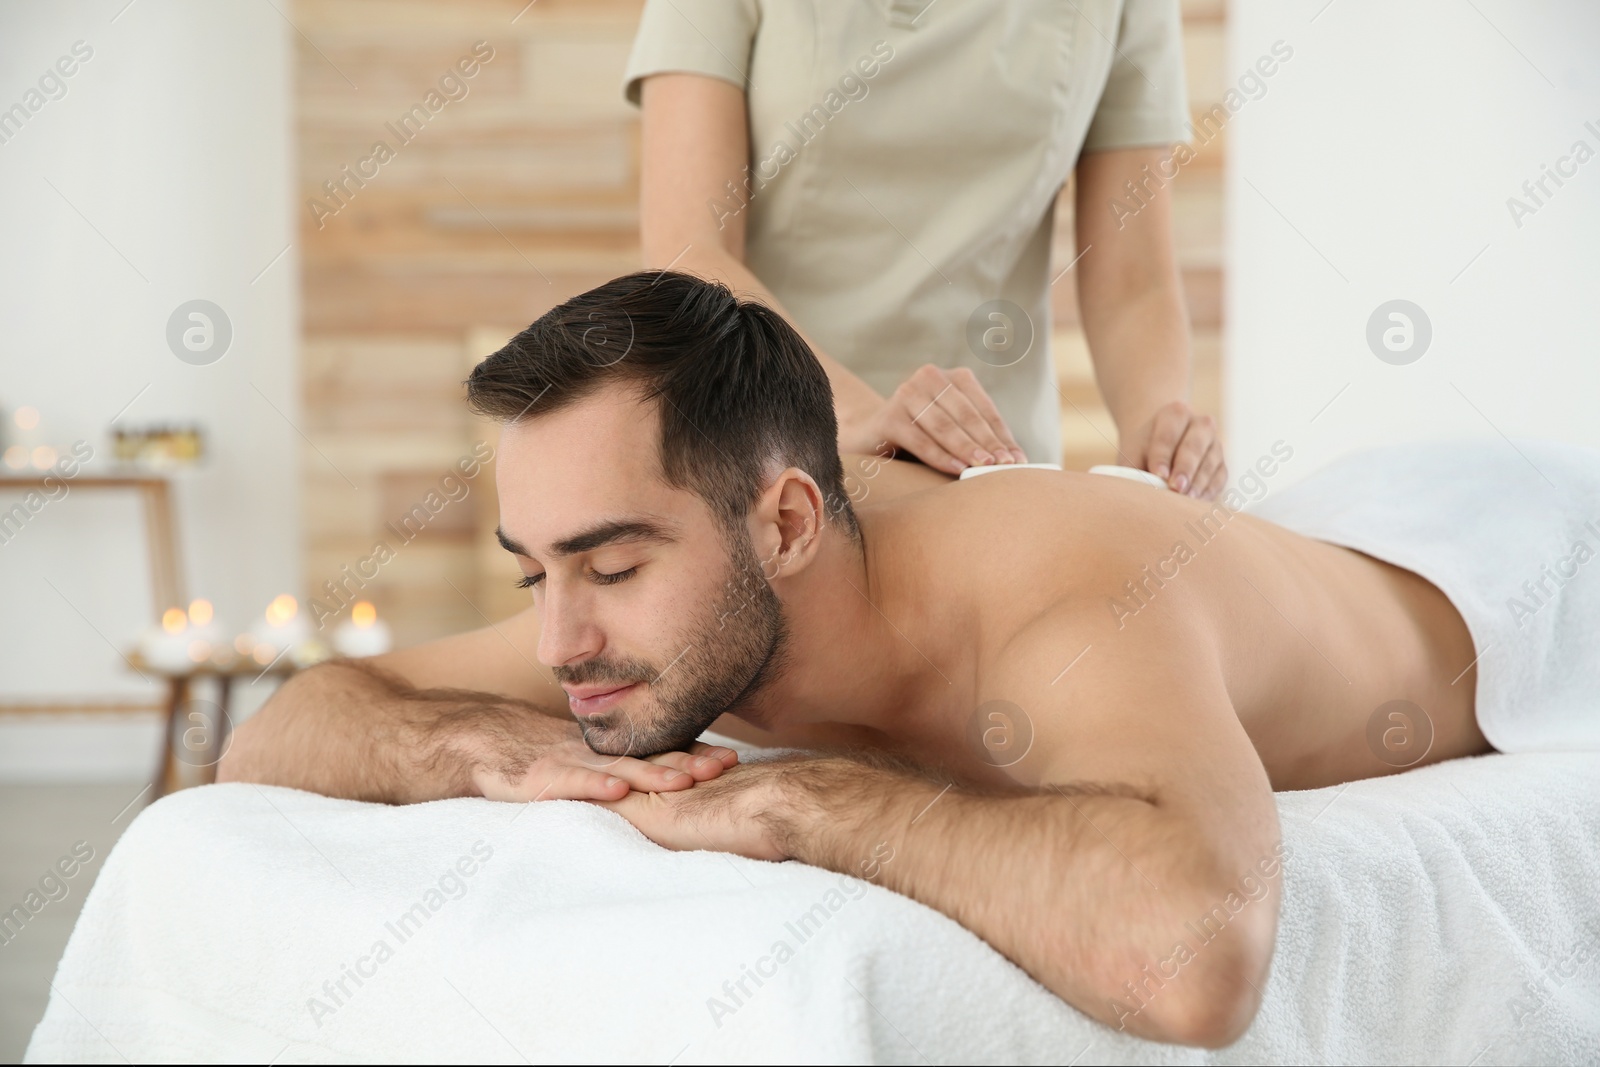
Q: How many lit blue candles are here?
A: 0